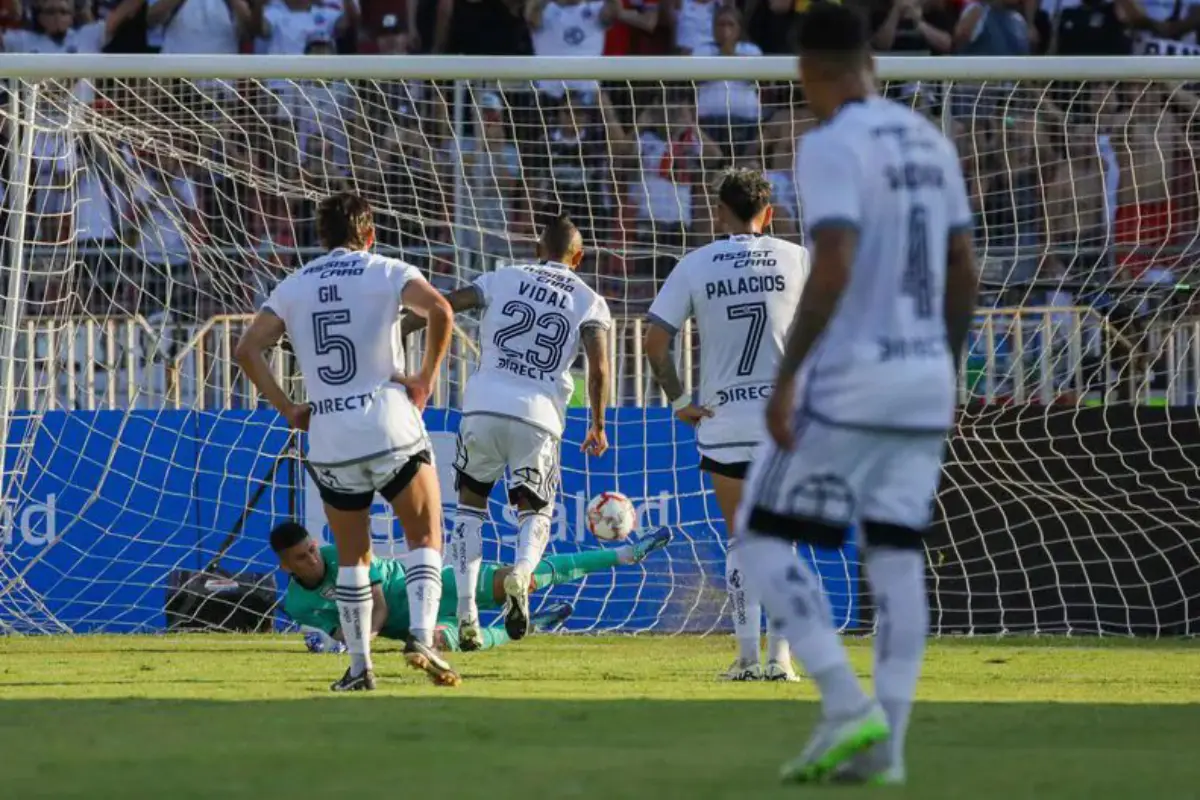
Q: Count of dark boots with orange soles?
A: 1